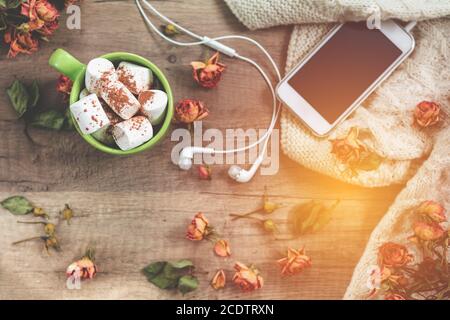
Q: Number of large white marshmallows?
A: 6